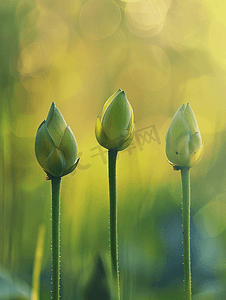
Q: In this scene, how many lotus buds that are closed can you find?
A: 3